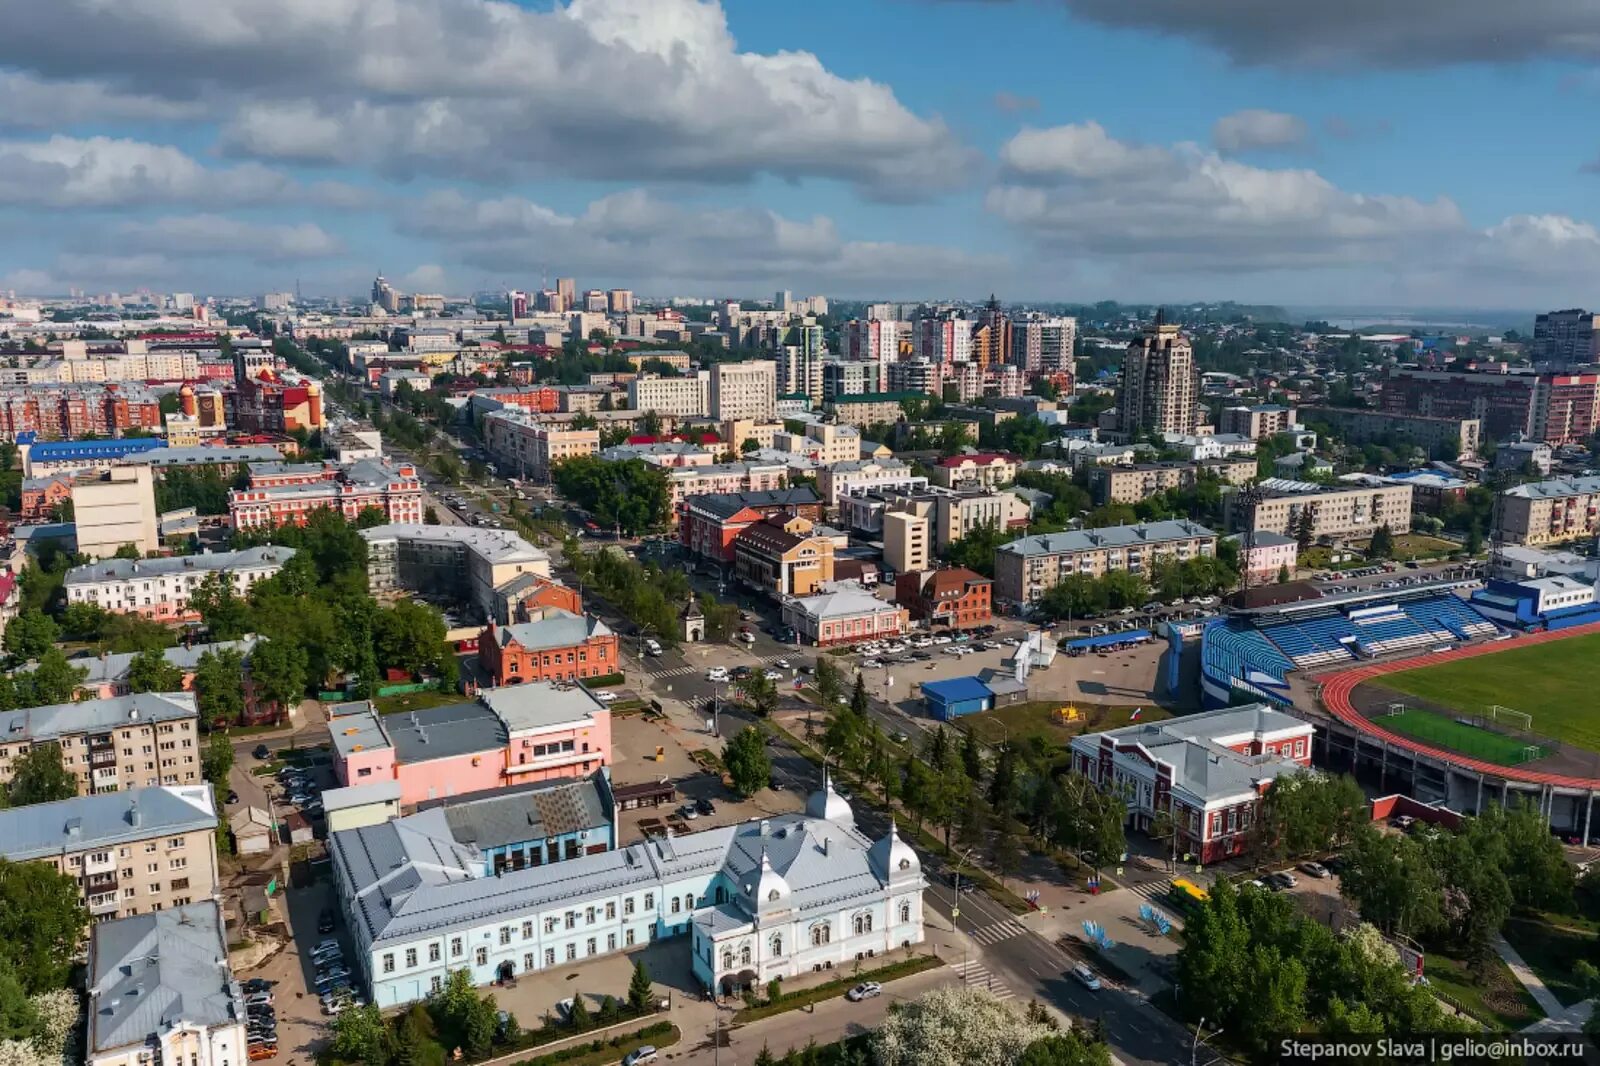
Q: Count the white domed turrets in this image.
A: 3